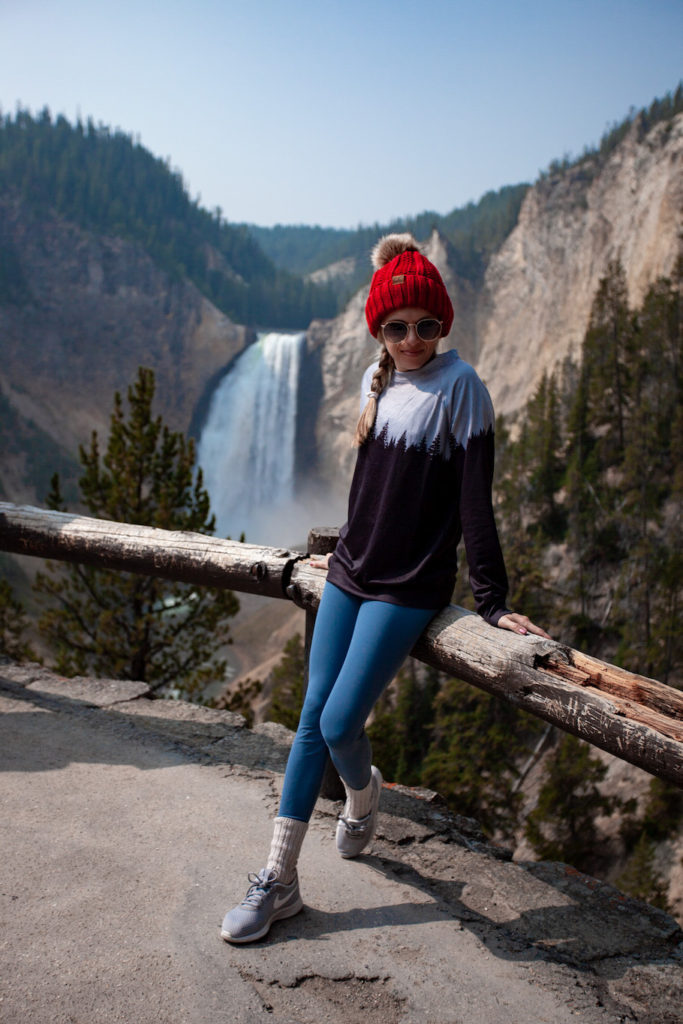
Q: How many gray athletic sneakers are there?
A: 2